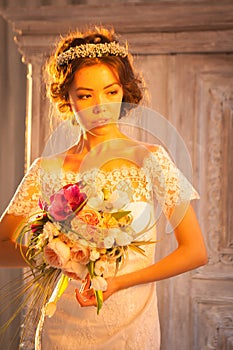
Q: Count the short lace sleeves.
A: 2